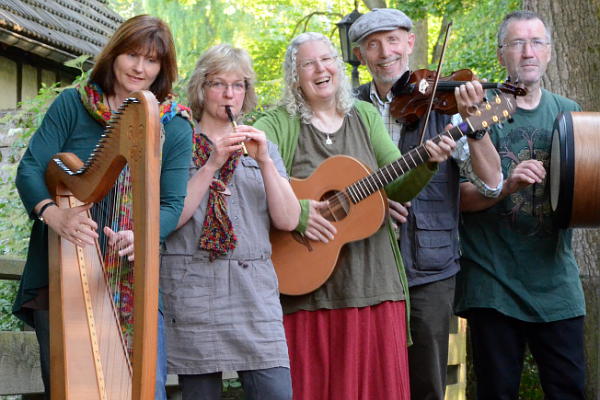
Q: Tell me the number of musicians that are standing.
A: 5